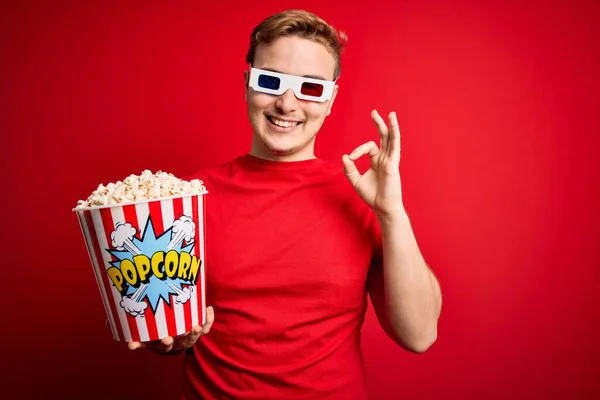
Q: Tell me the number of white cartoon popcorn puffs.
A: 4